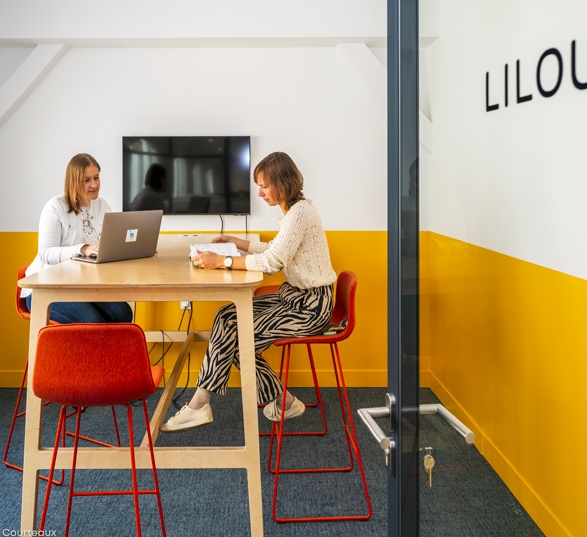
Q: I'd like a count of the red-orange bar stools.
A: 4